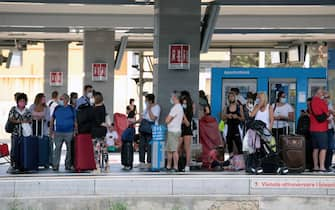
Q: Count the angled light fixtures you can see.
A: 2